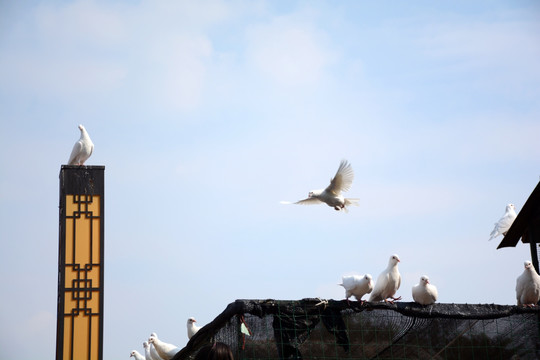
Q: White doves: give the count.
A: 12